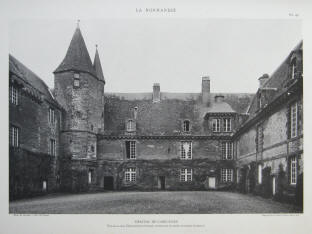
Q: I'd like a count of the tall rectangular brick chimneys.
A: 2